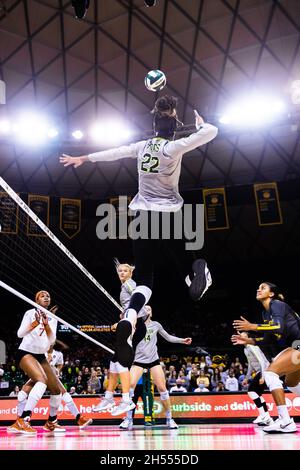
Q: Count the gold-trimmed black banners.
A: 6